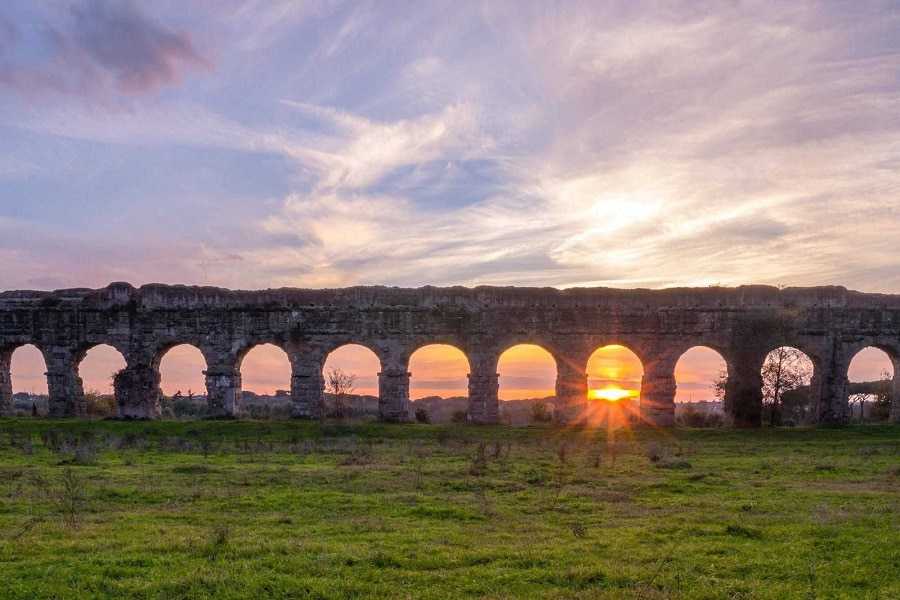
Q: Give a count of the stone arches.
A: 11